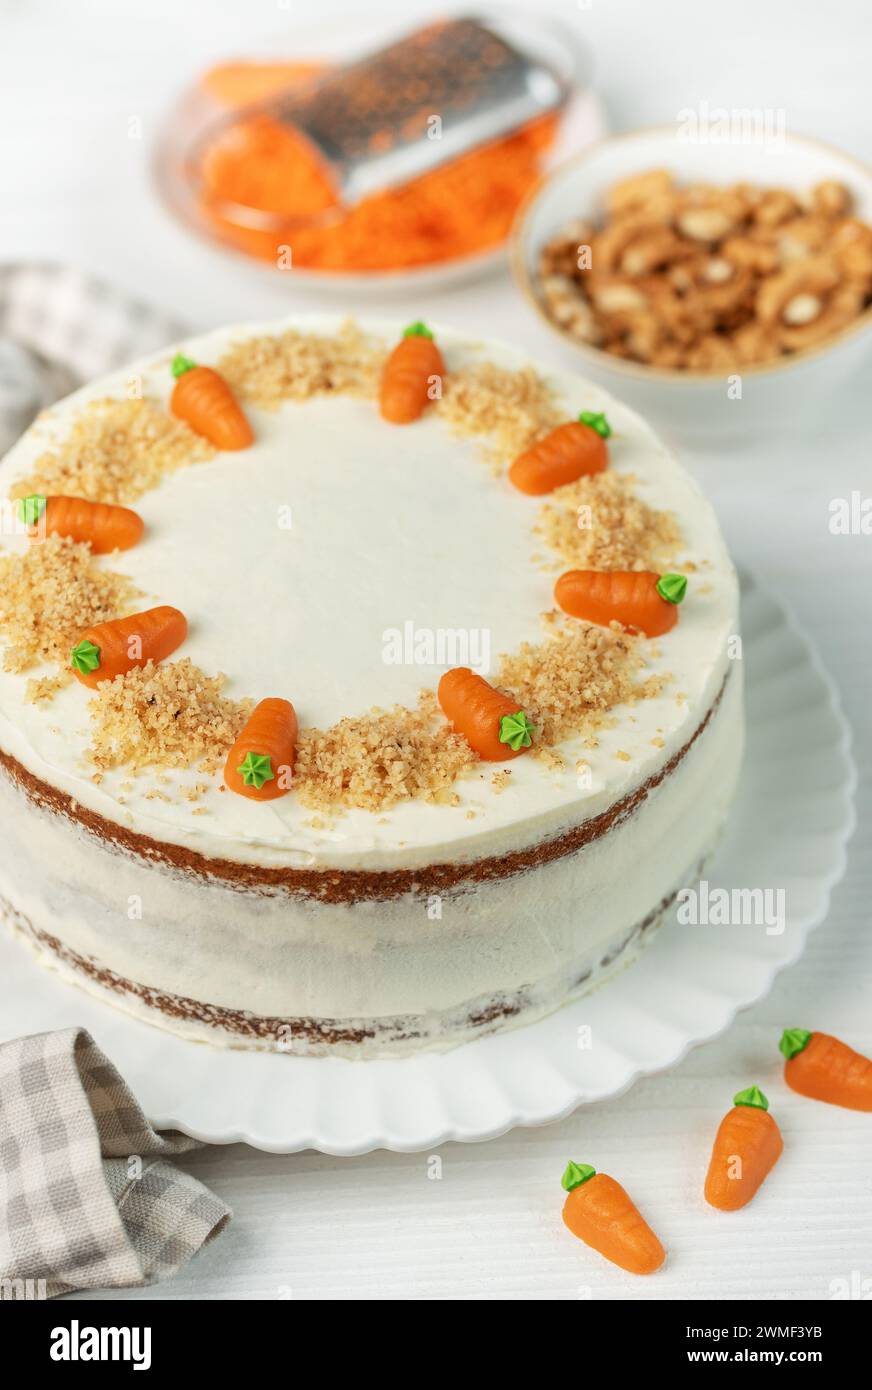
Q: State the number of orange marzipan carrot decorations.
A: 11